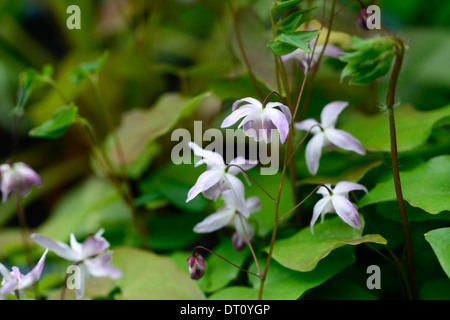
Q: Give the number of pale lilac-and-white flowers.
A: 9